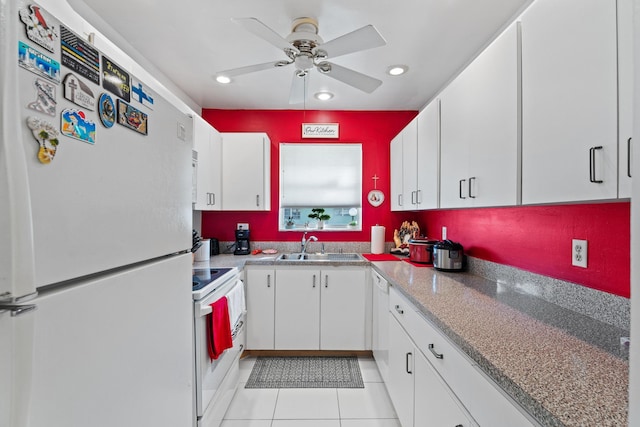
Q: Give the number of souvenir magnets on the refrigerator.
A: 11